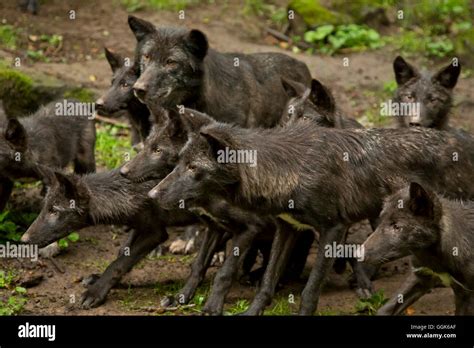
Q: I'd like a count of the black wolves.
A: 9